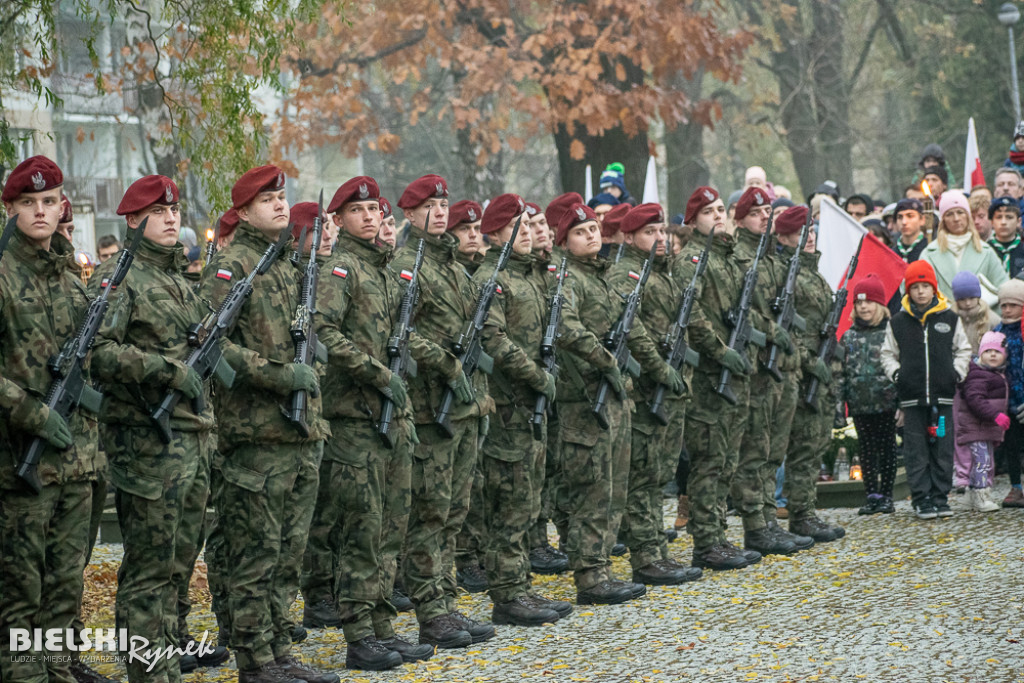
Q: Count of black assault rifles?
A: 11